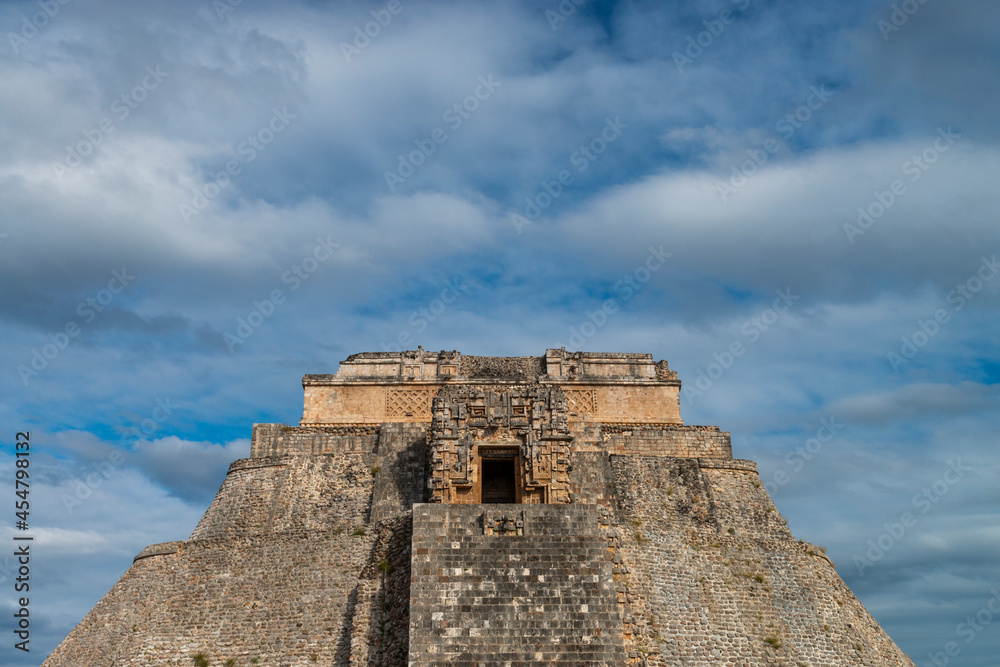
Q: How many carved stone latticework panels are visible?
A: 2